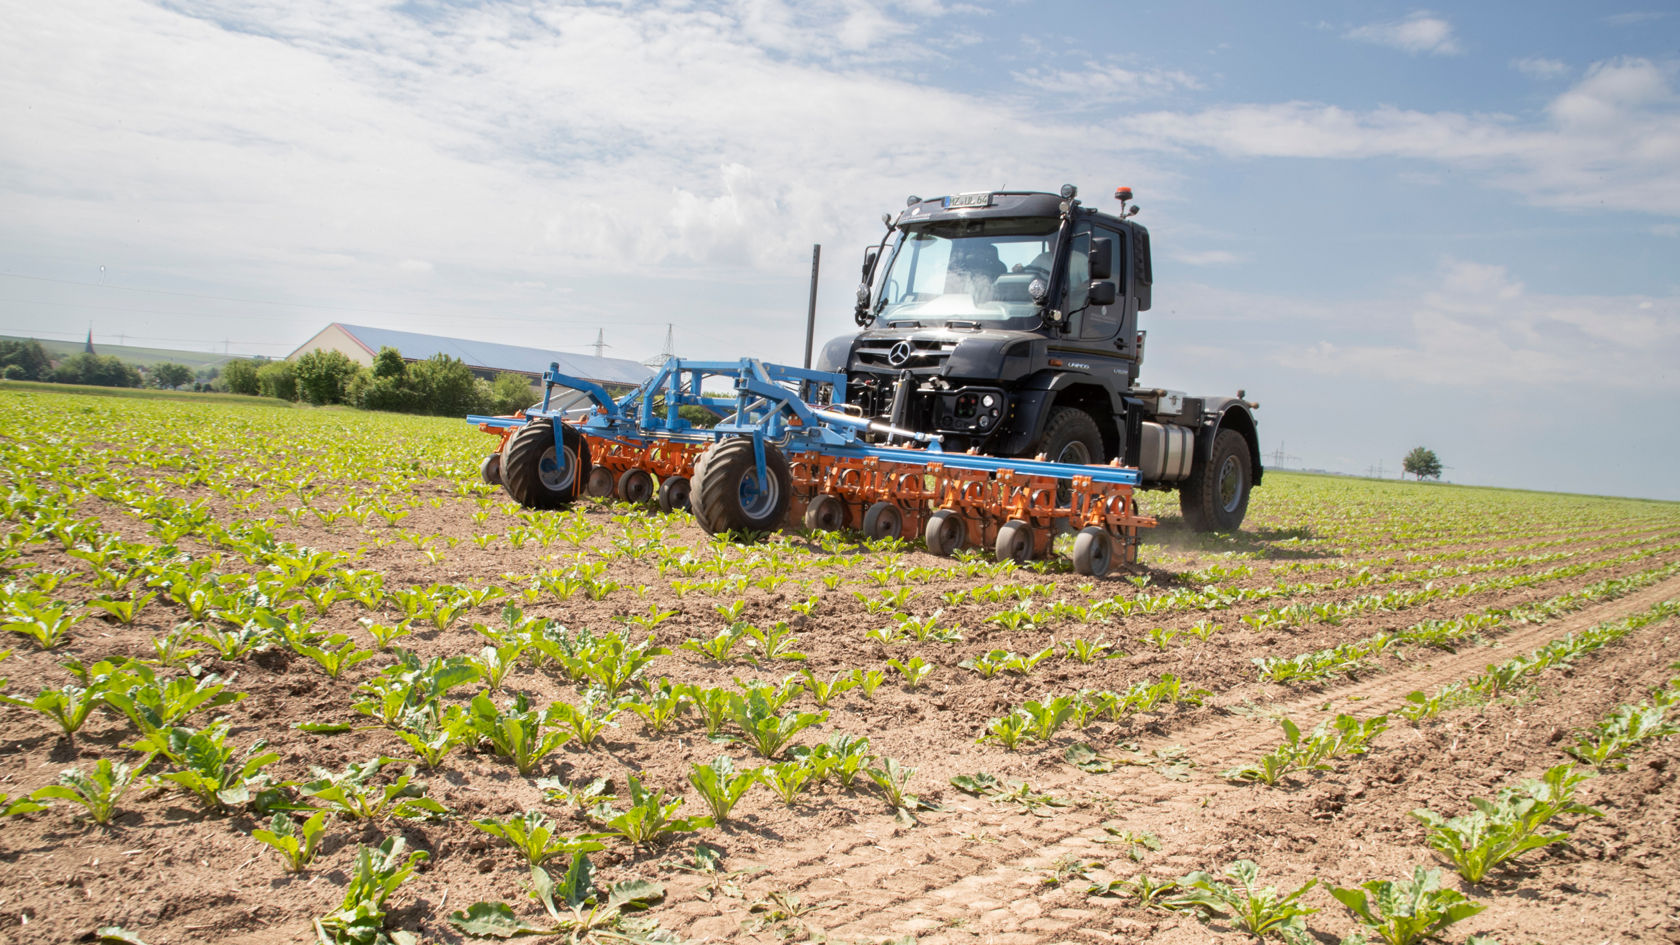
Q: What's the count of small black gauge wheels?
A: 9